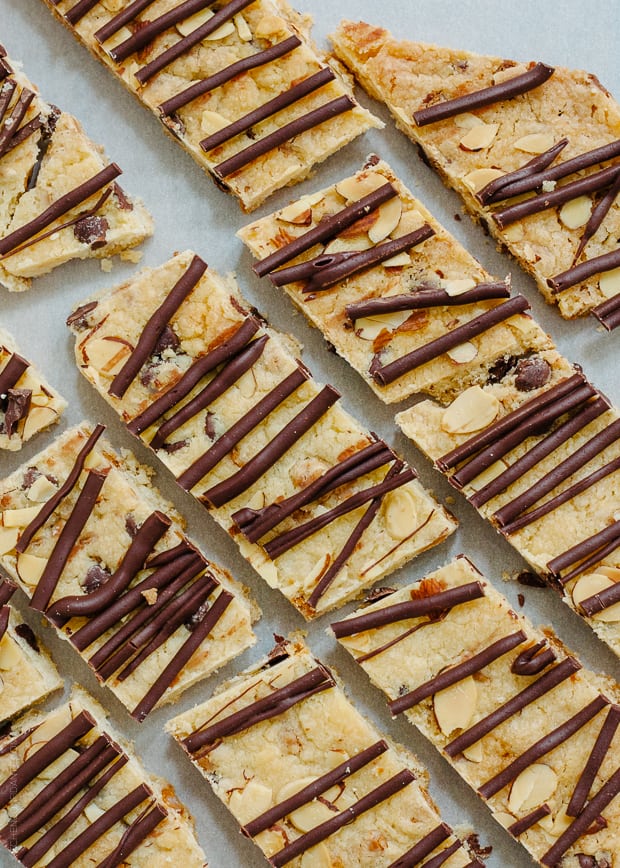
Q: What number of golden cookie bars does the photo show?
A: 12